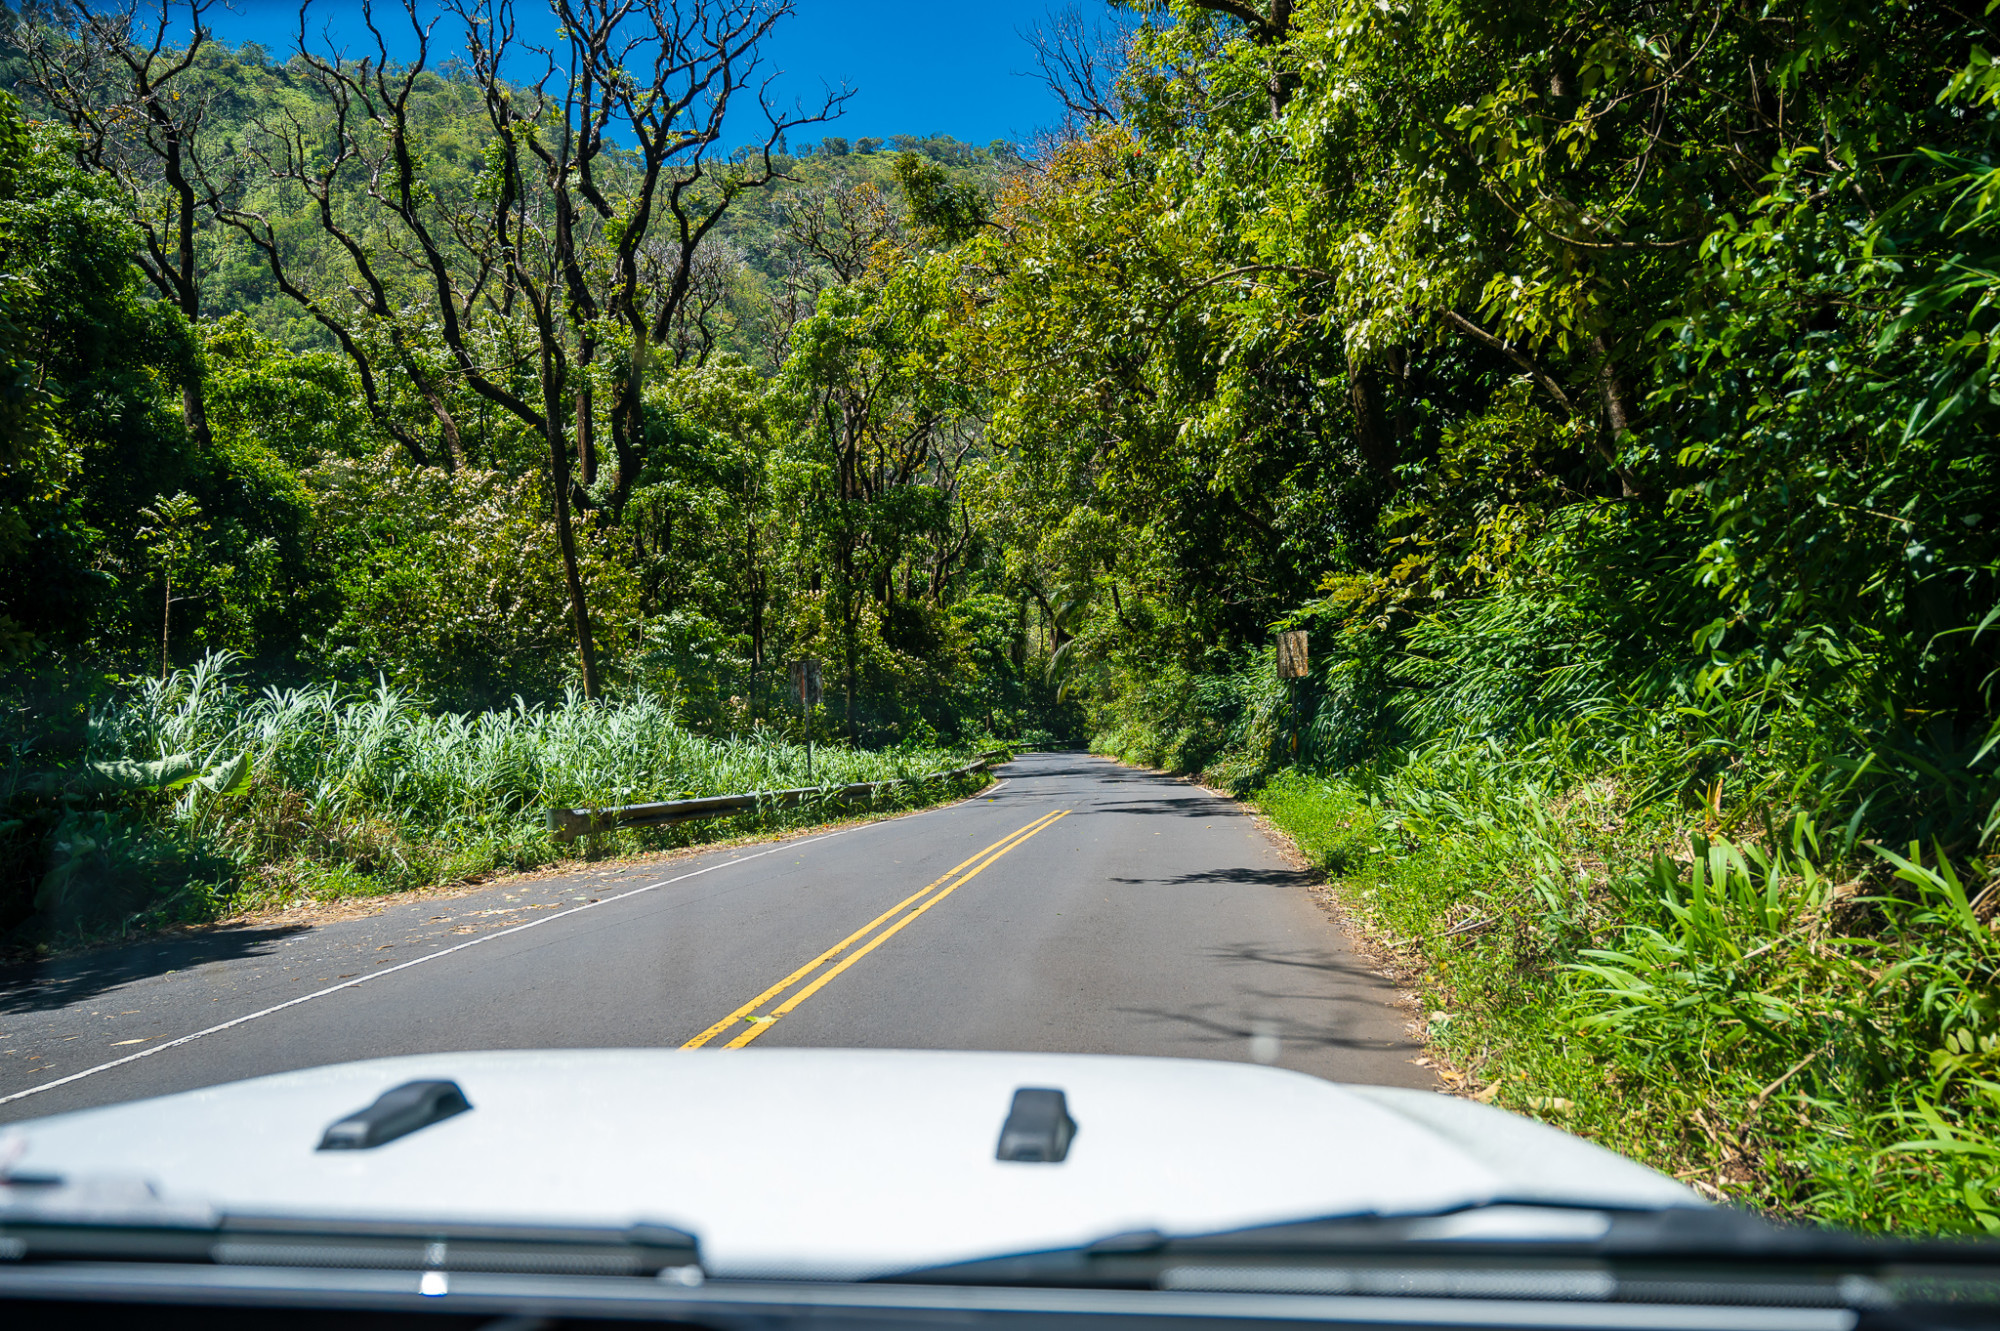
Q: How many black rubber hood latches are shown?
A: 2